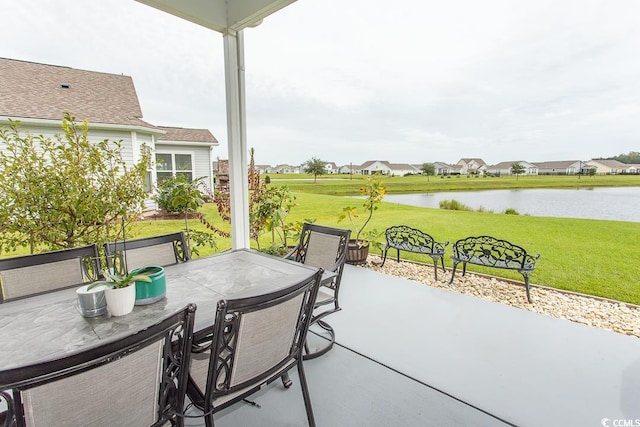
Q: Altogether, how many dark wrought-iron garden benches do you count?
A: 2